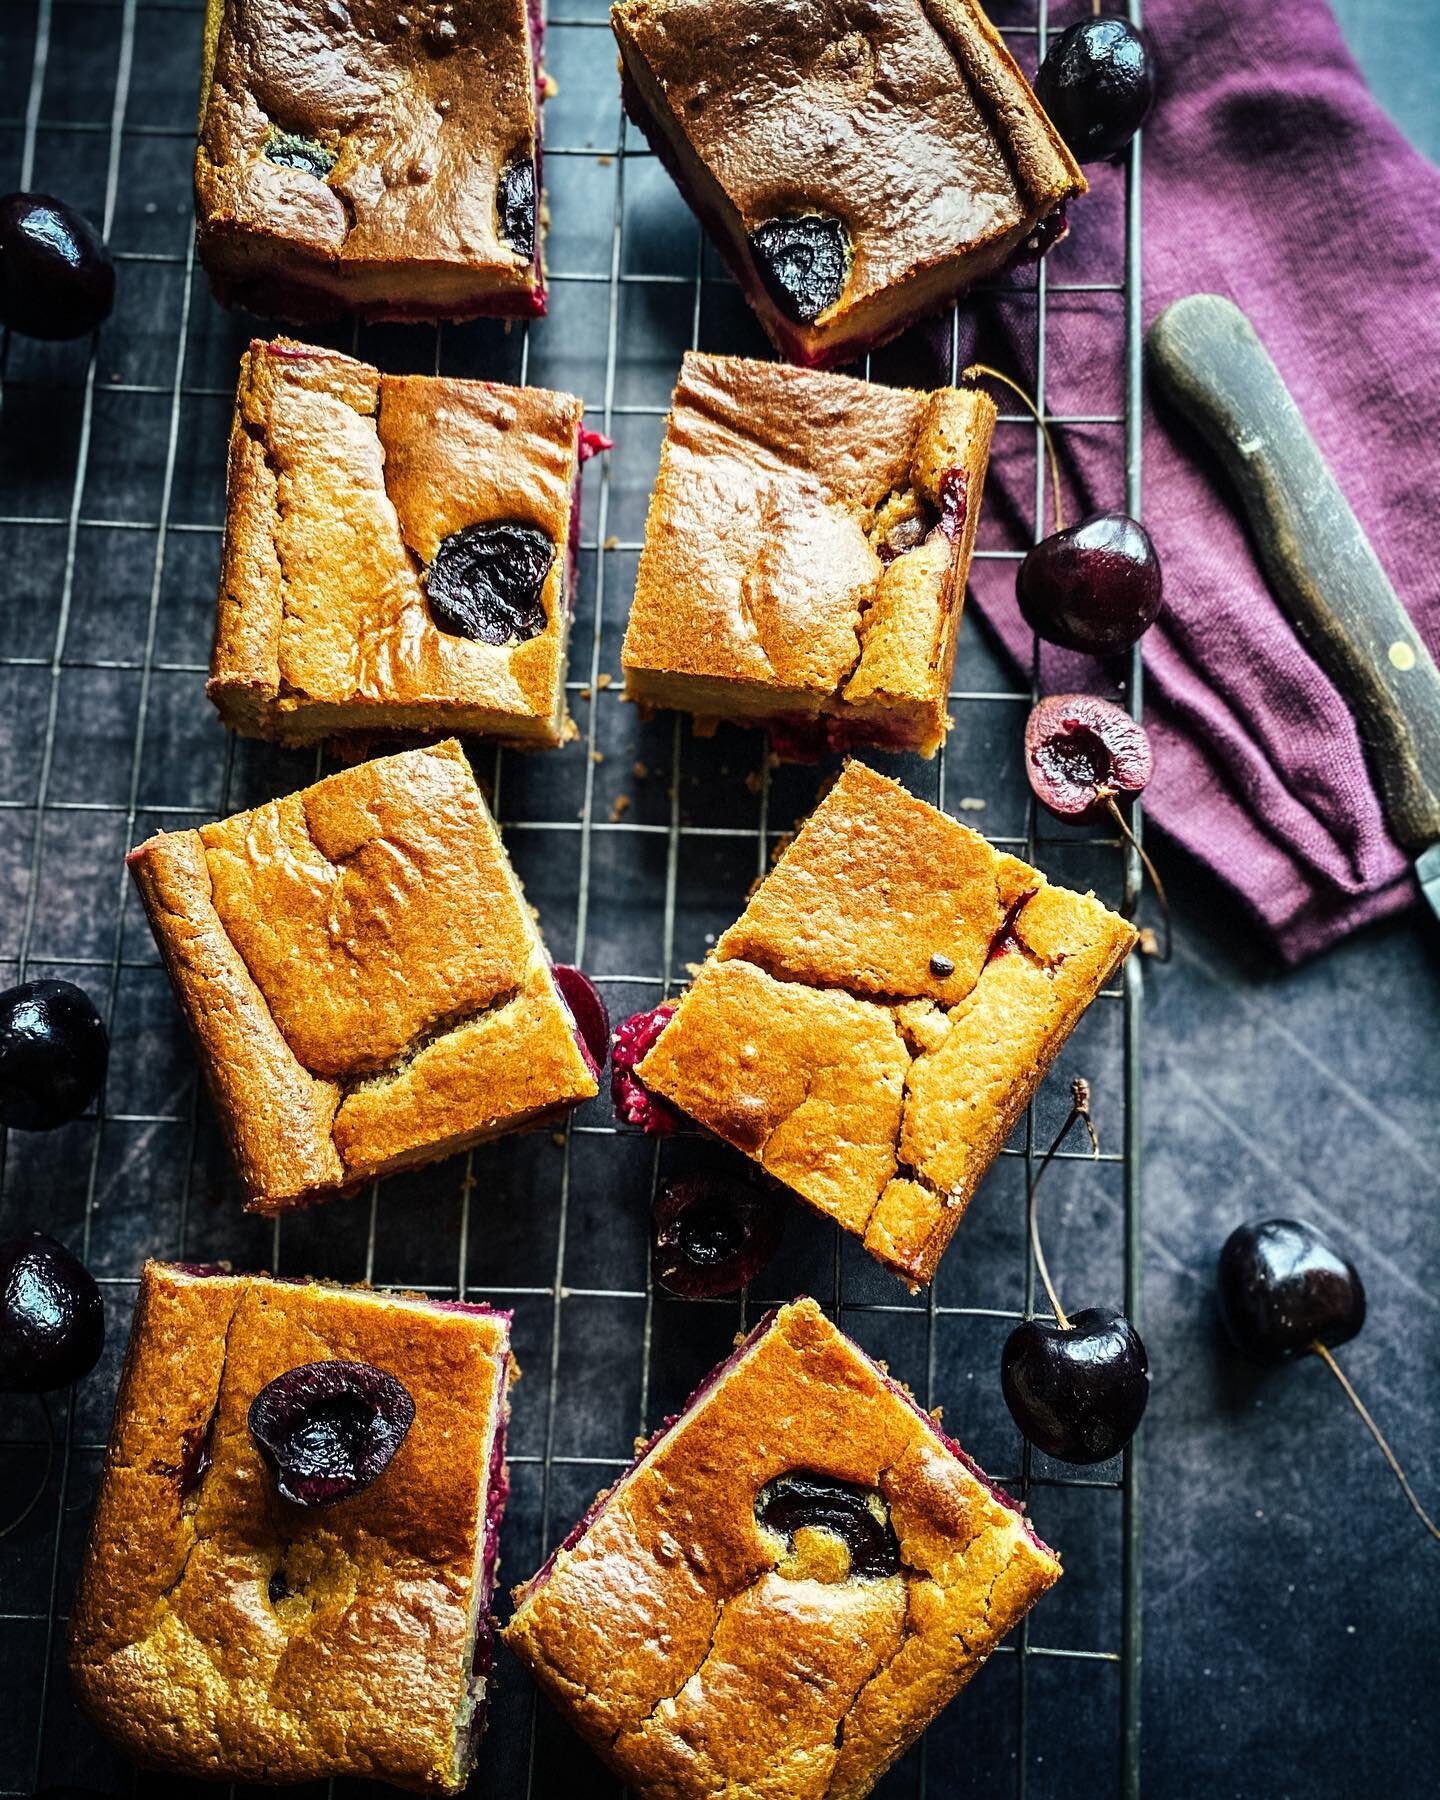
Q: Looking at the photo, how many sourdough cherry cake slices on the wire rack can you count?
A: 8